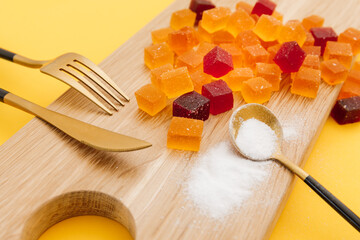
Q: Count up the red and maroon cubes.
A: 8